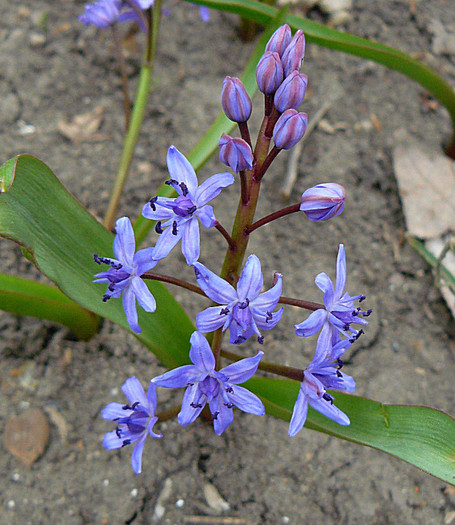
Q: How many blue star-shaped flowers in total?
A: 7